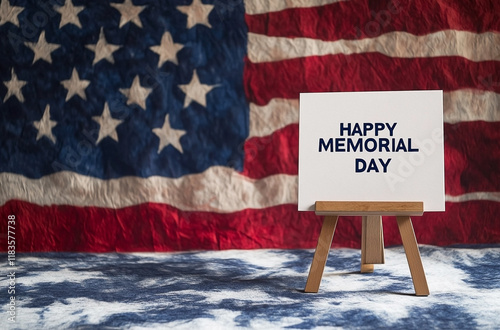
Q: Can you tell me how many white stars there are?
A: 14